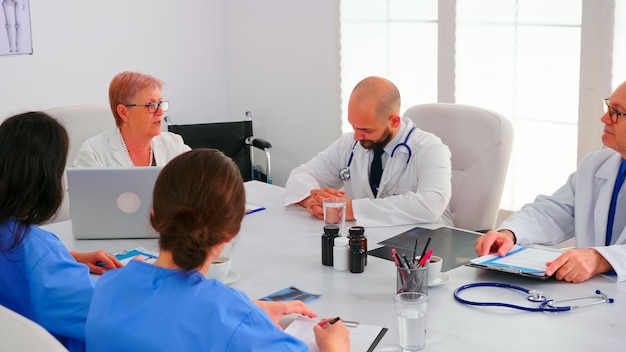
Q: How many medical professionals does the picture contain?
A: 5